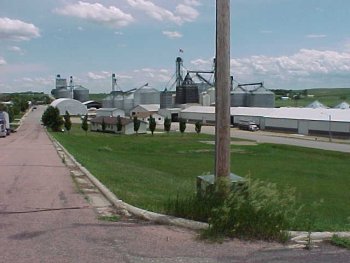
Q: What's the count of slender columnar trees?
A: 9